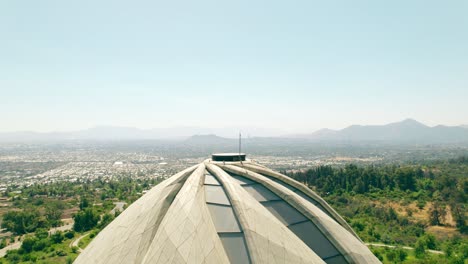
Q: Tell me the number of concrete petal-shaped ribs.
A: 5